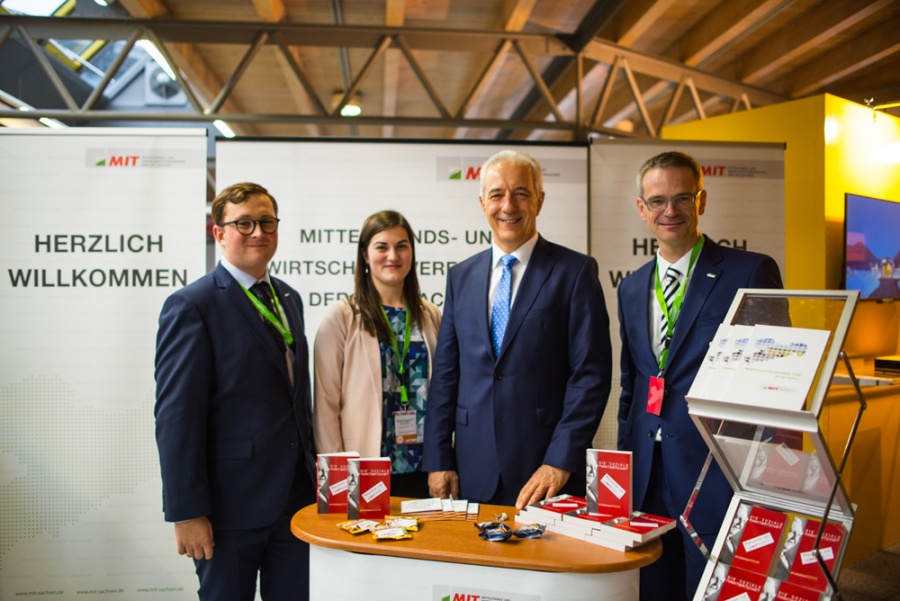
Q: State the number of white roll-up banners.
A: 3